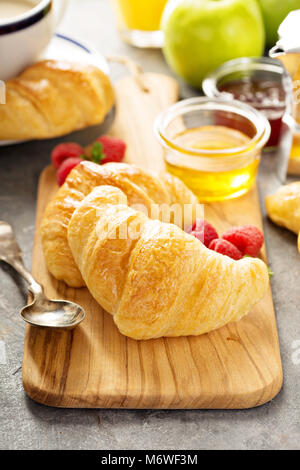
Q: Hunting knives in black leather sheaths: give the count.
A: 0